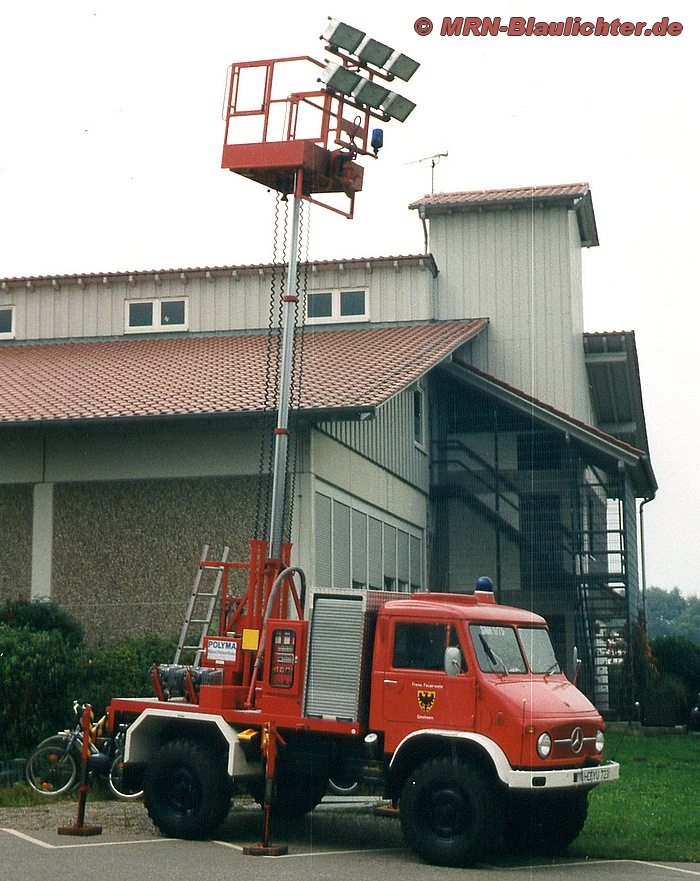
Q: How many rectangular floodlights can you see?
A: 6